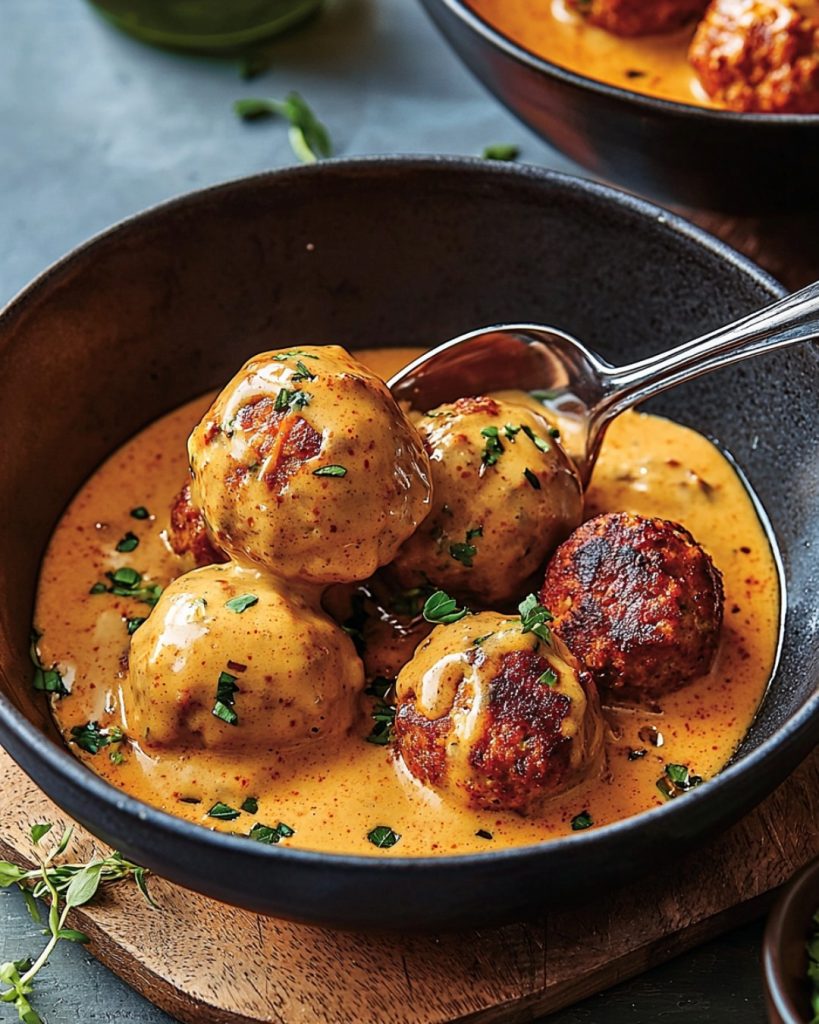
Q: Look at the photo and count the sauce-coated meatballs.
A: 4